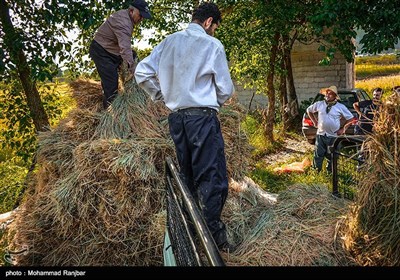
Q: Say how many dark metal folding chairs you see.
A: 0